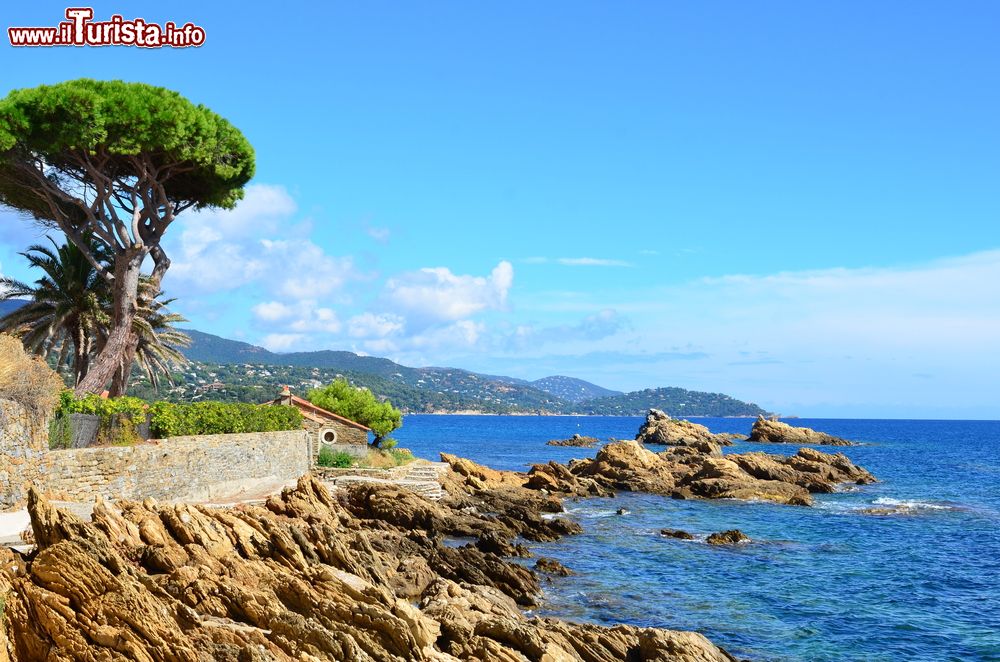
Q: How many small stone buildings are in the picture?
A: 1